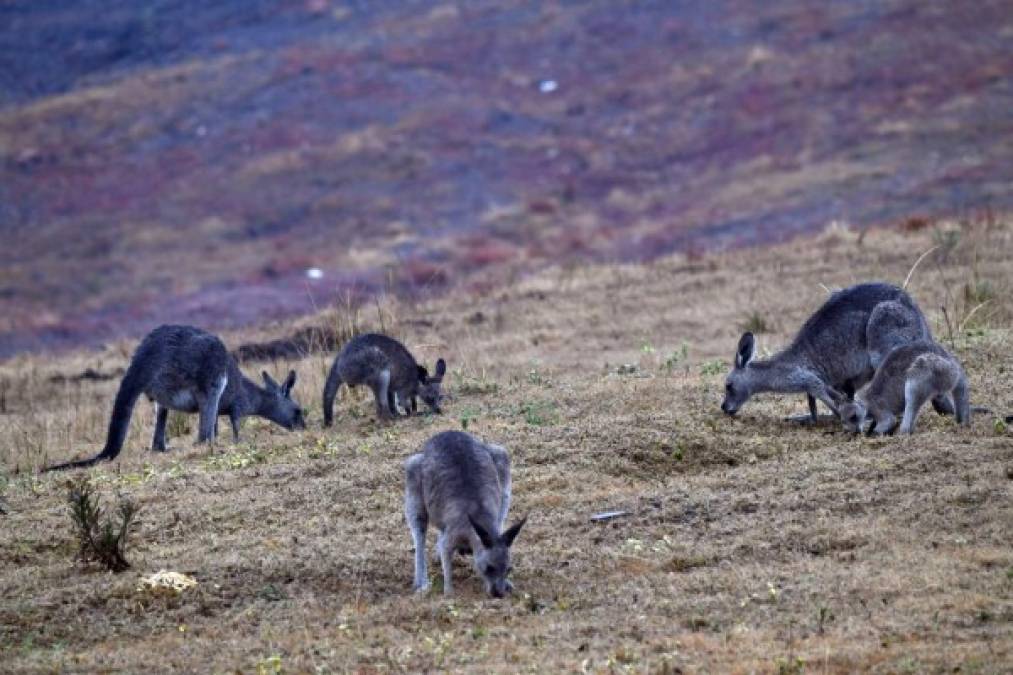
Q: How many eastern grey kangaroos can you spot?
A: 5